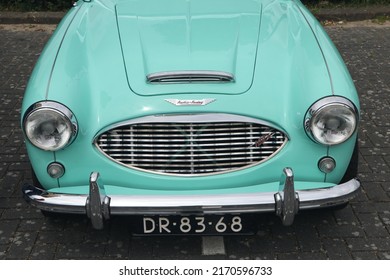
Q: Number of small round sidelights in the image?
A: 2